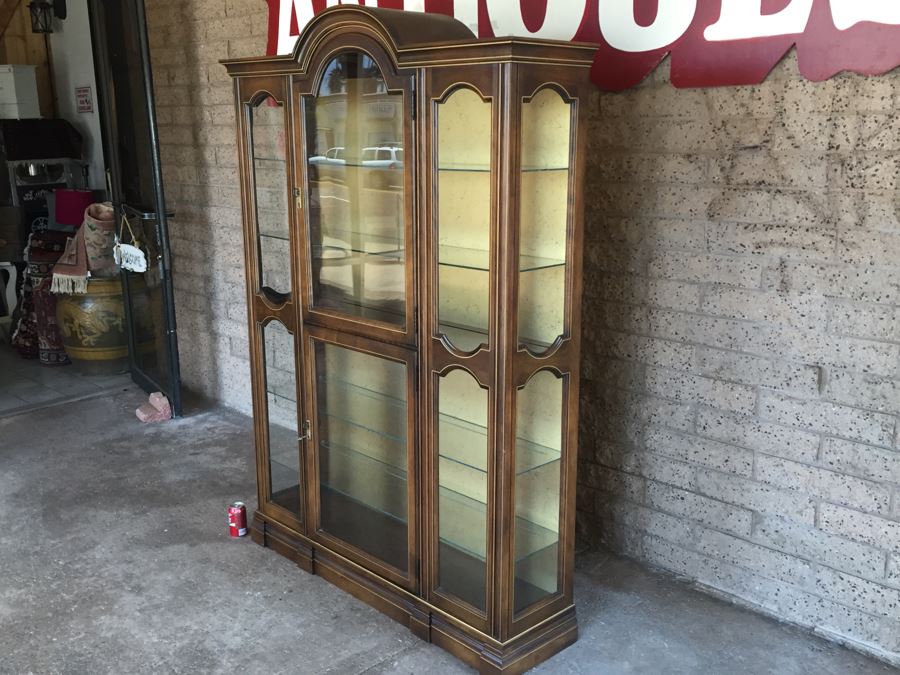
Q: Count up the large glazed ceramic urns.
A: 1